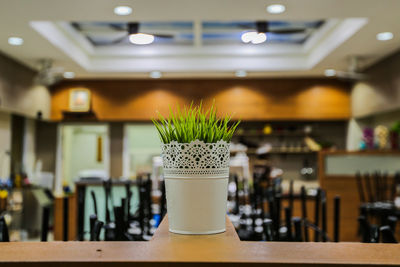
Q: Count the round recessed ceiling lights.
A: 8